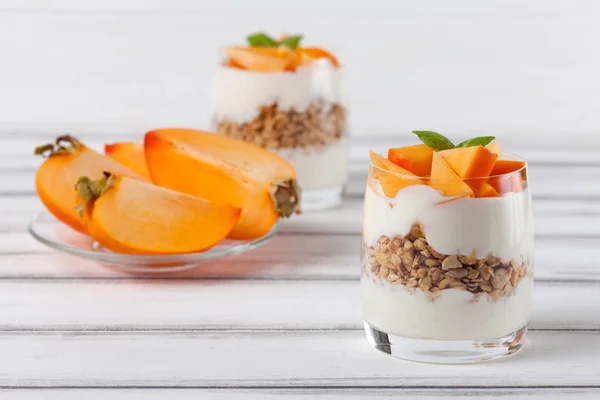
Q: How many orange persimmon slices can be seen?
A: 4